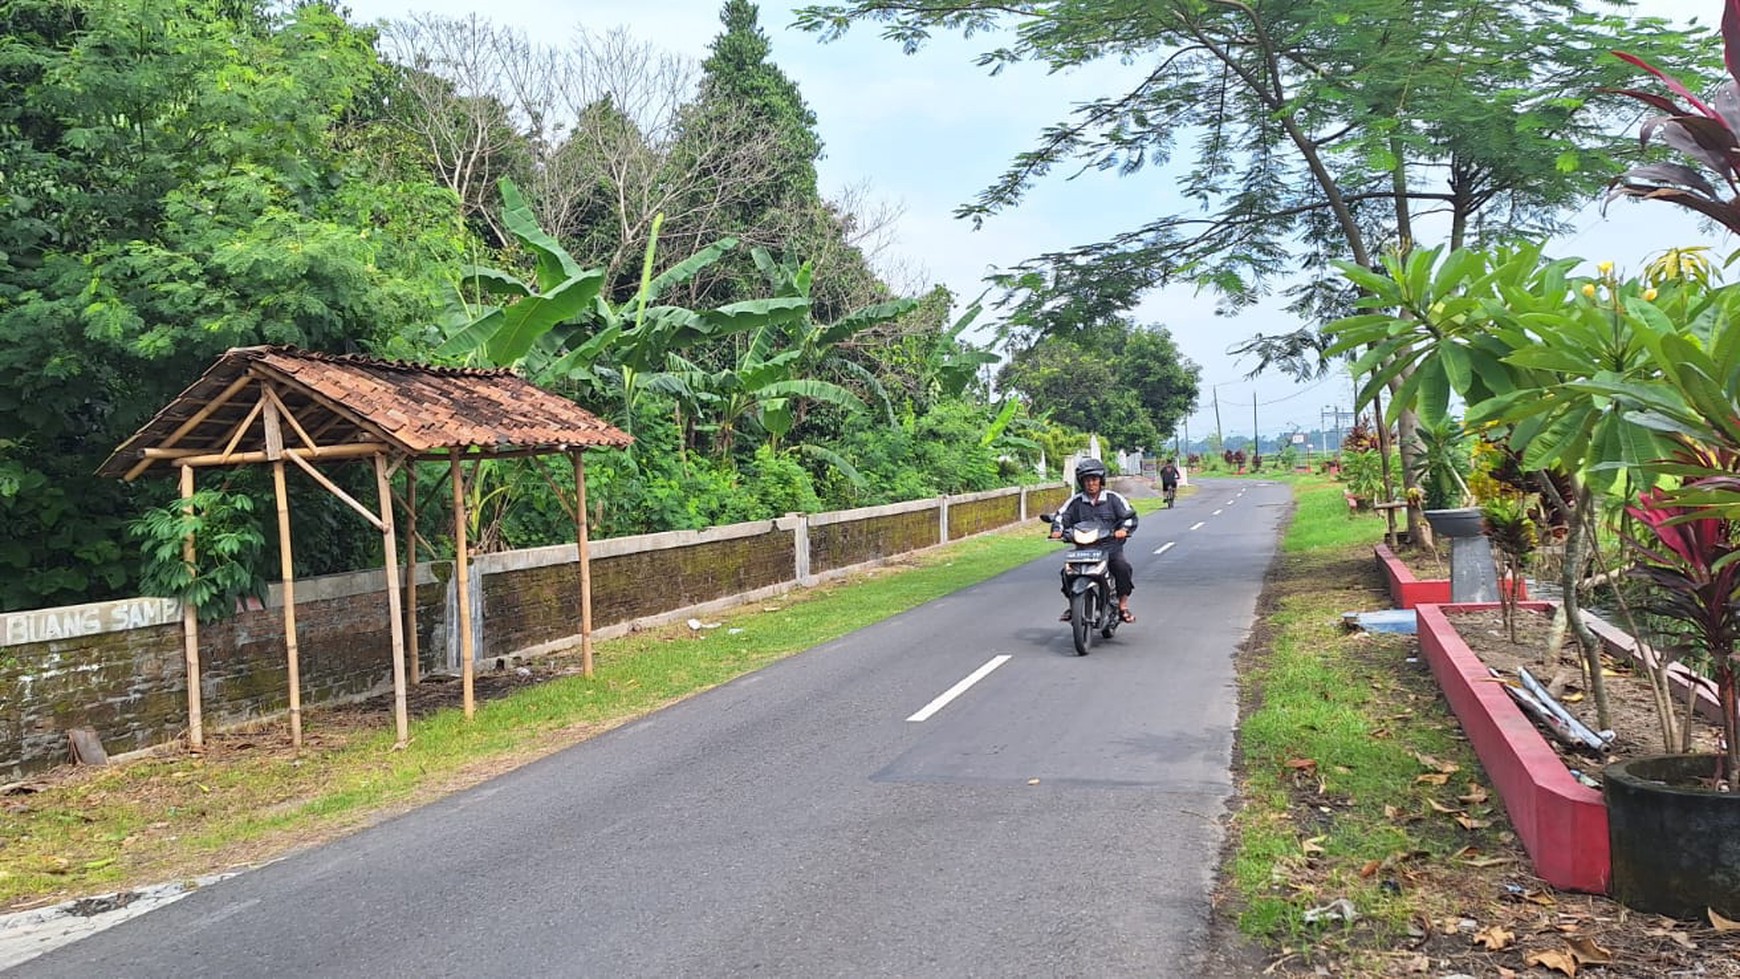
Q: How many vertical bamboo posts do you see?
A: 6